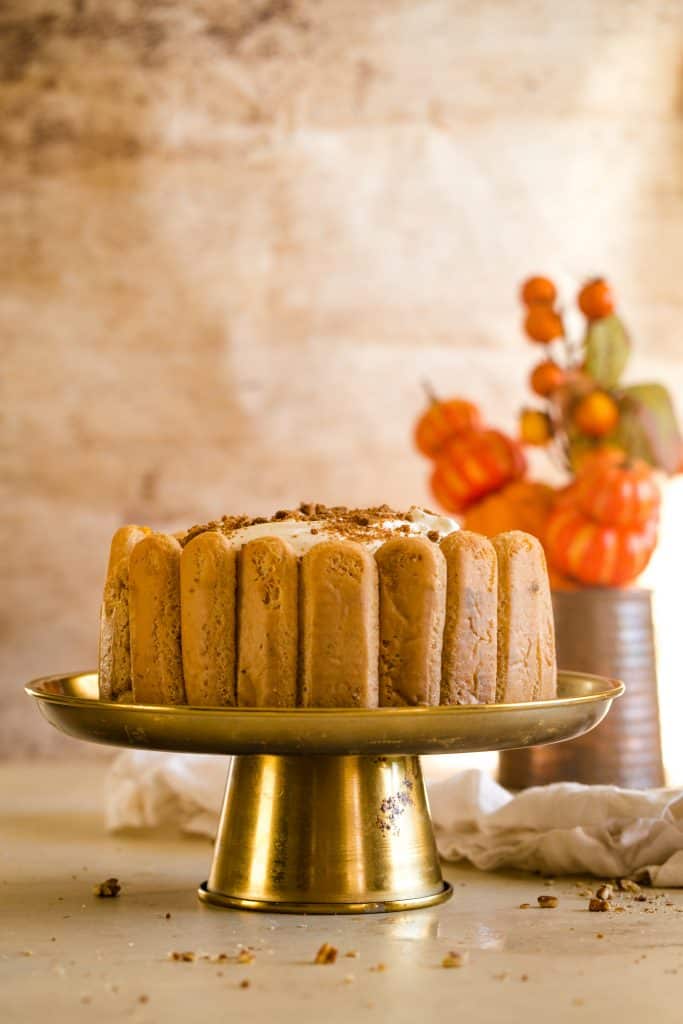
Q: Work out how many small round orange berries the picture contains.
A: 6